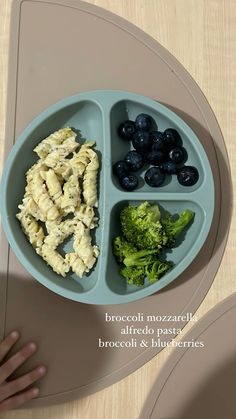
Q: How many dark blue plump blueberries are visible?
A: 13